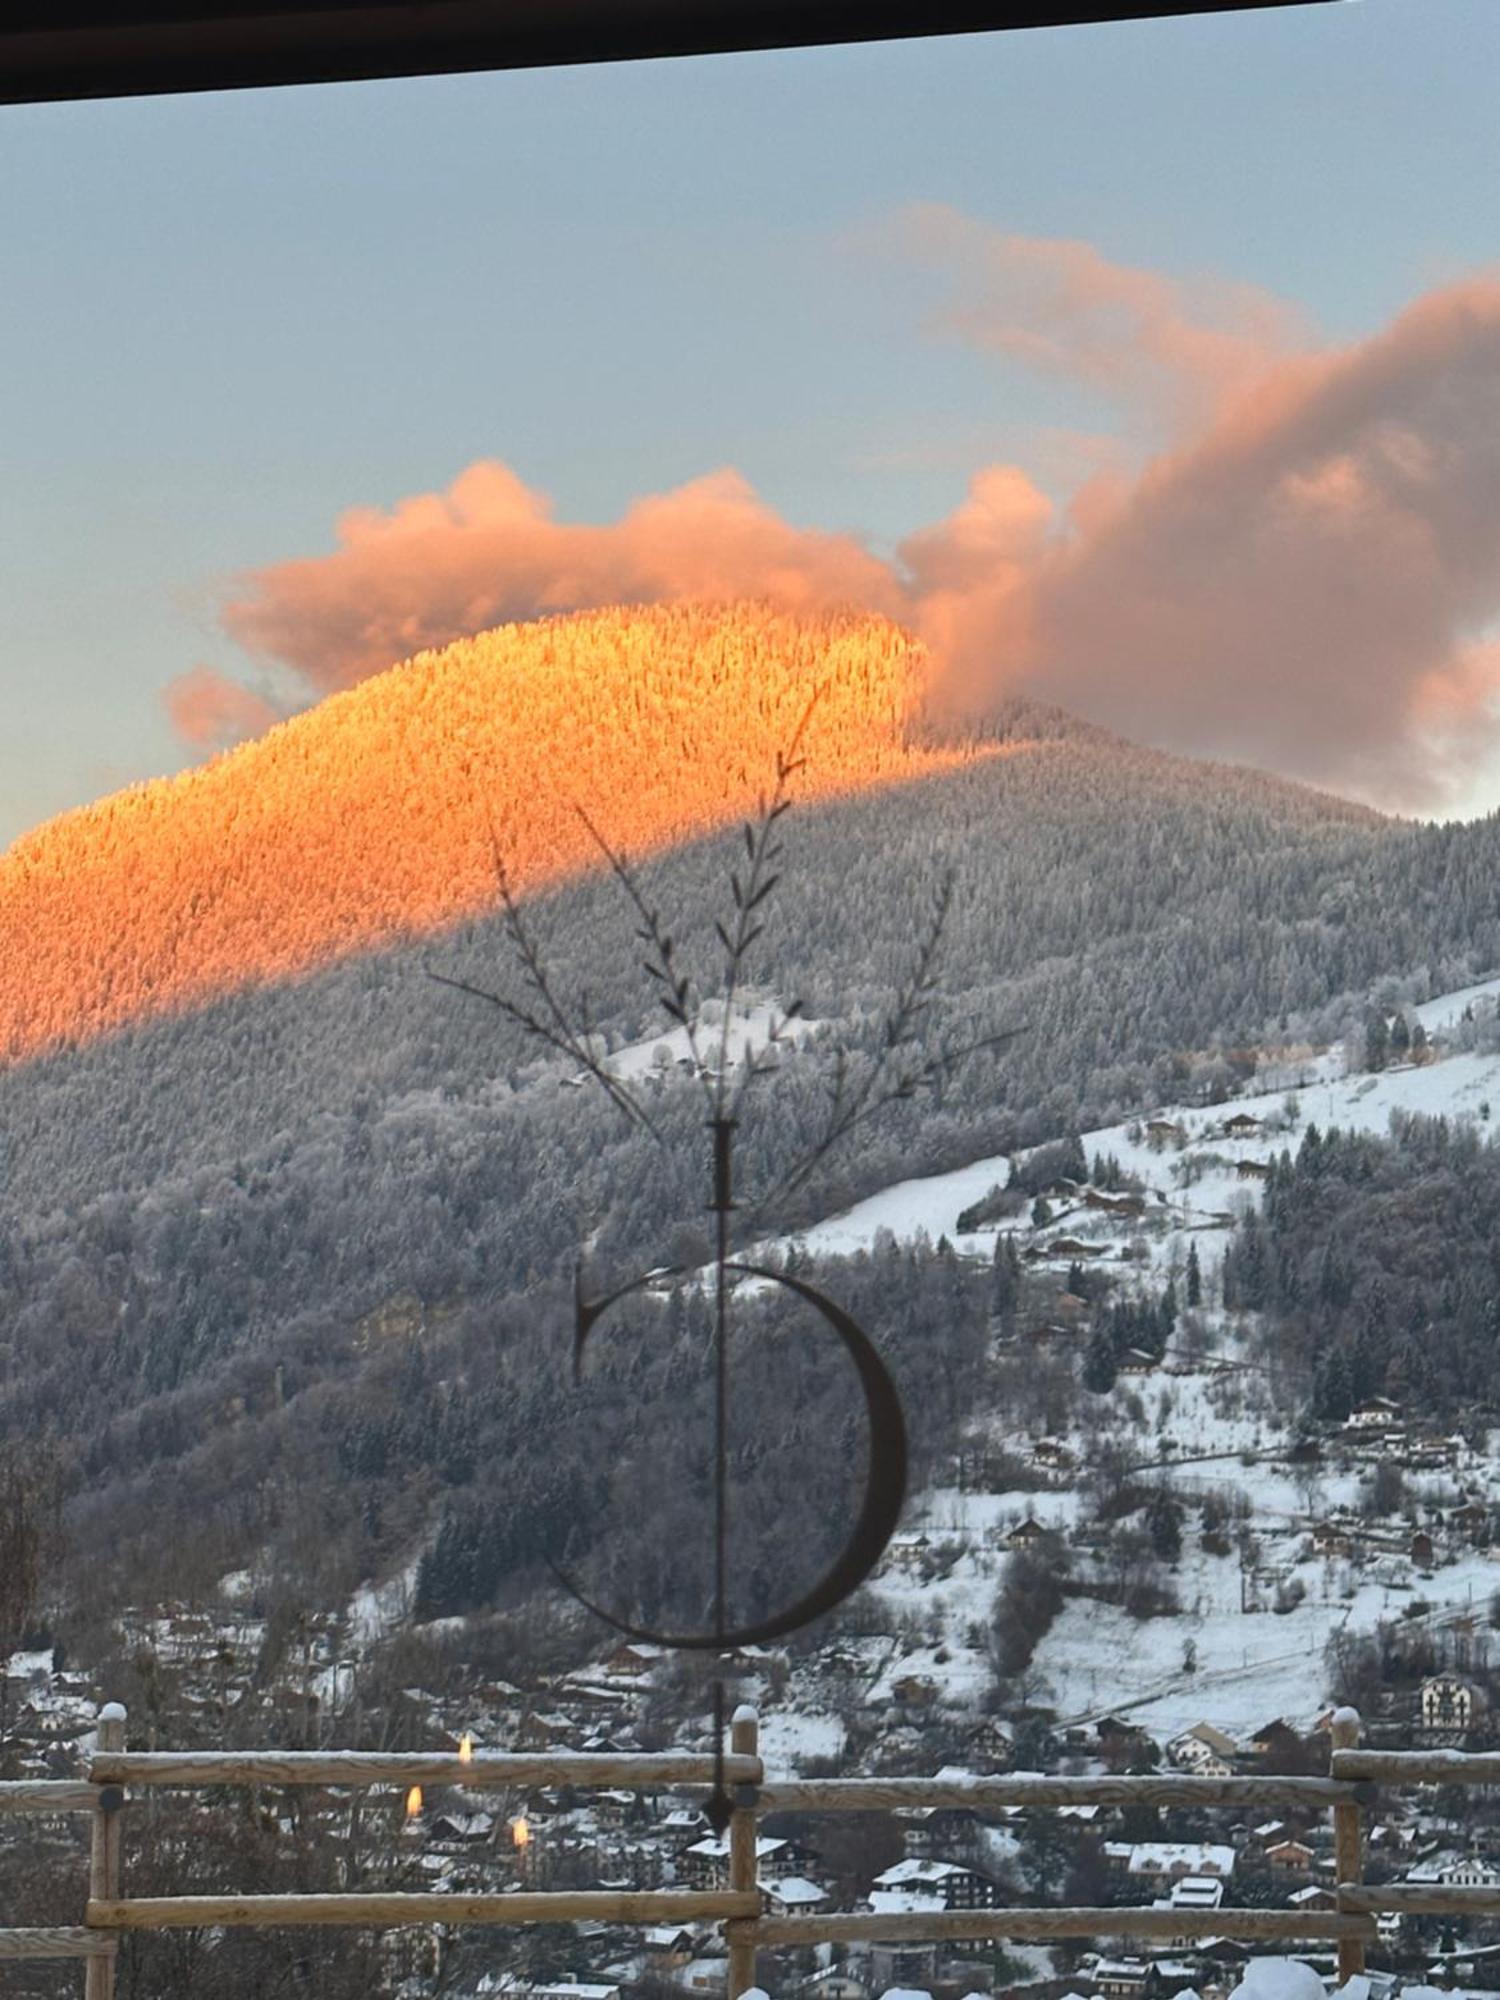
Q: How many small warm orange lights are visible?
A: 3